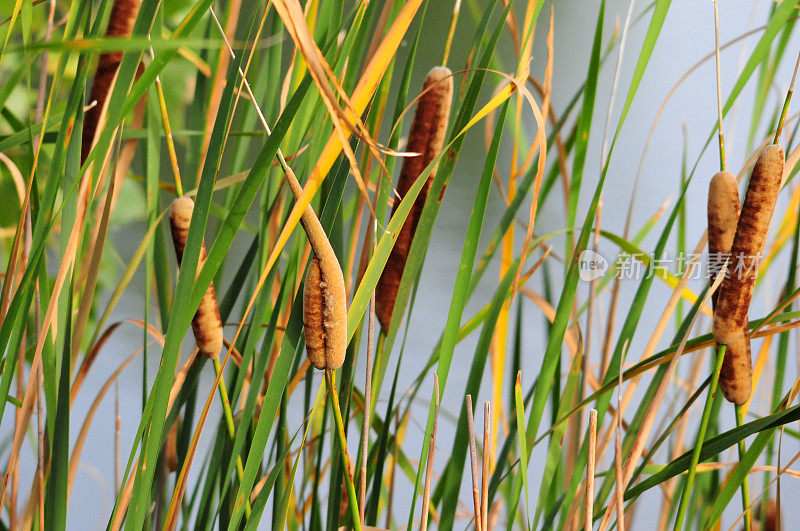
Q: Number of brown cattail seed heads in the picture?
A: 6